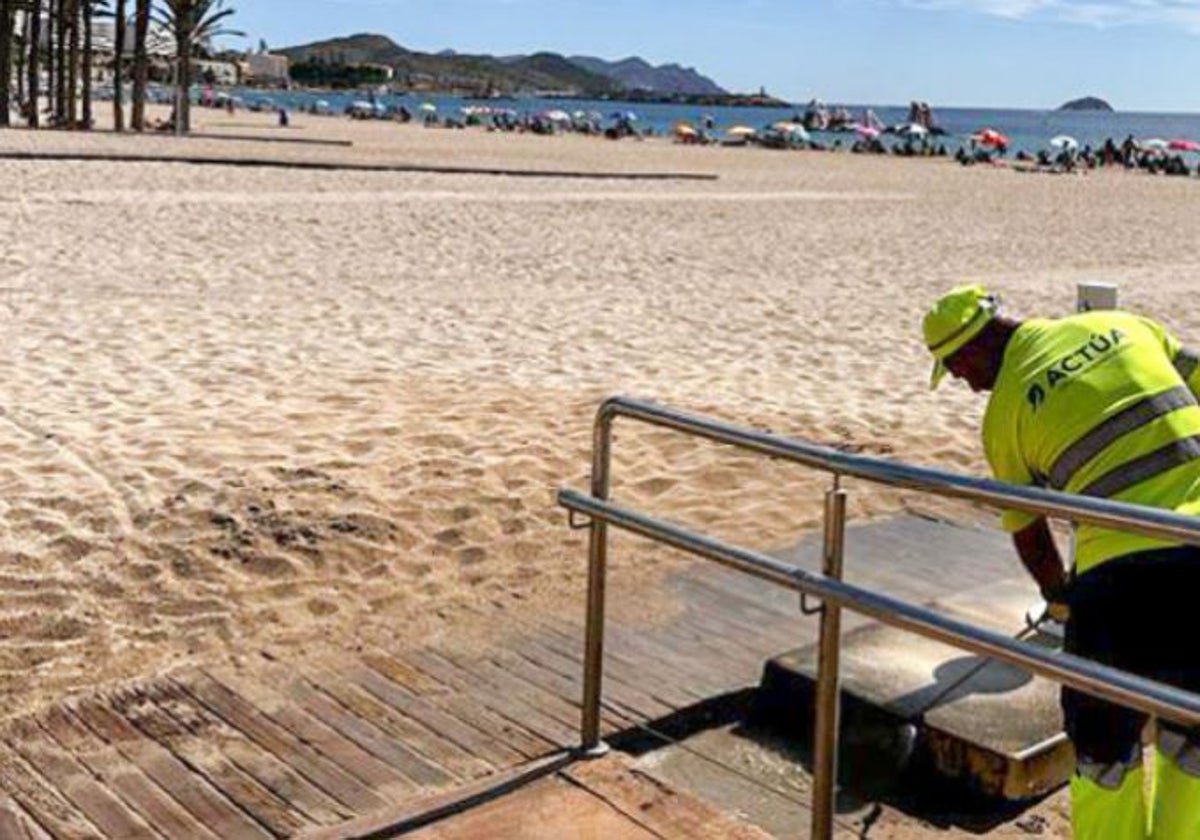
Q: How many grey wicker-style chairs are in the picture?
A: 0